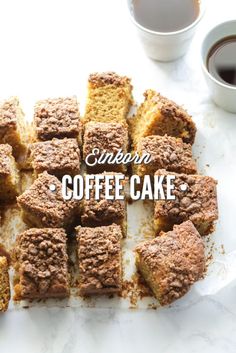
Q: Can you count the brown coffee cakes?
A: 15